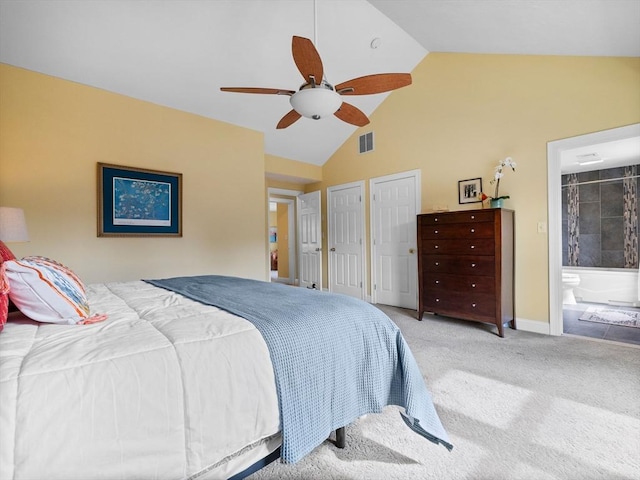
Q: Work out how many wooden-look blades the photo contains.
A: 5